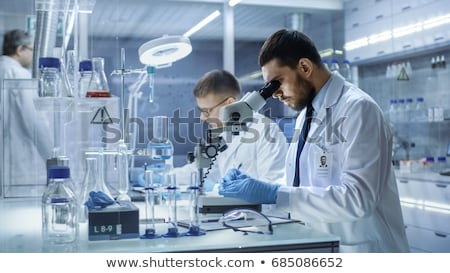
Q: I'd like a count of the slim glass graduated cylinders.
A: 3